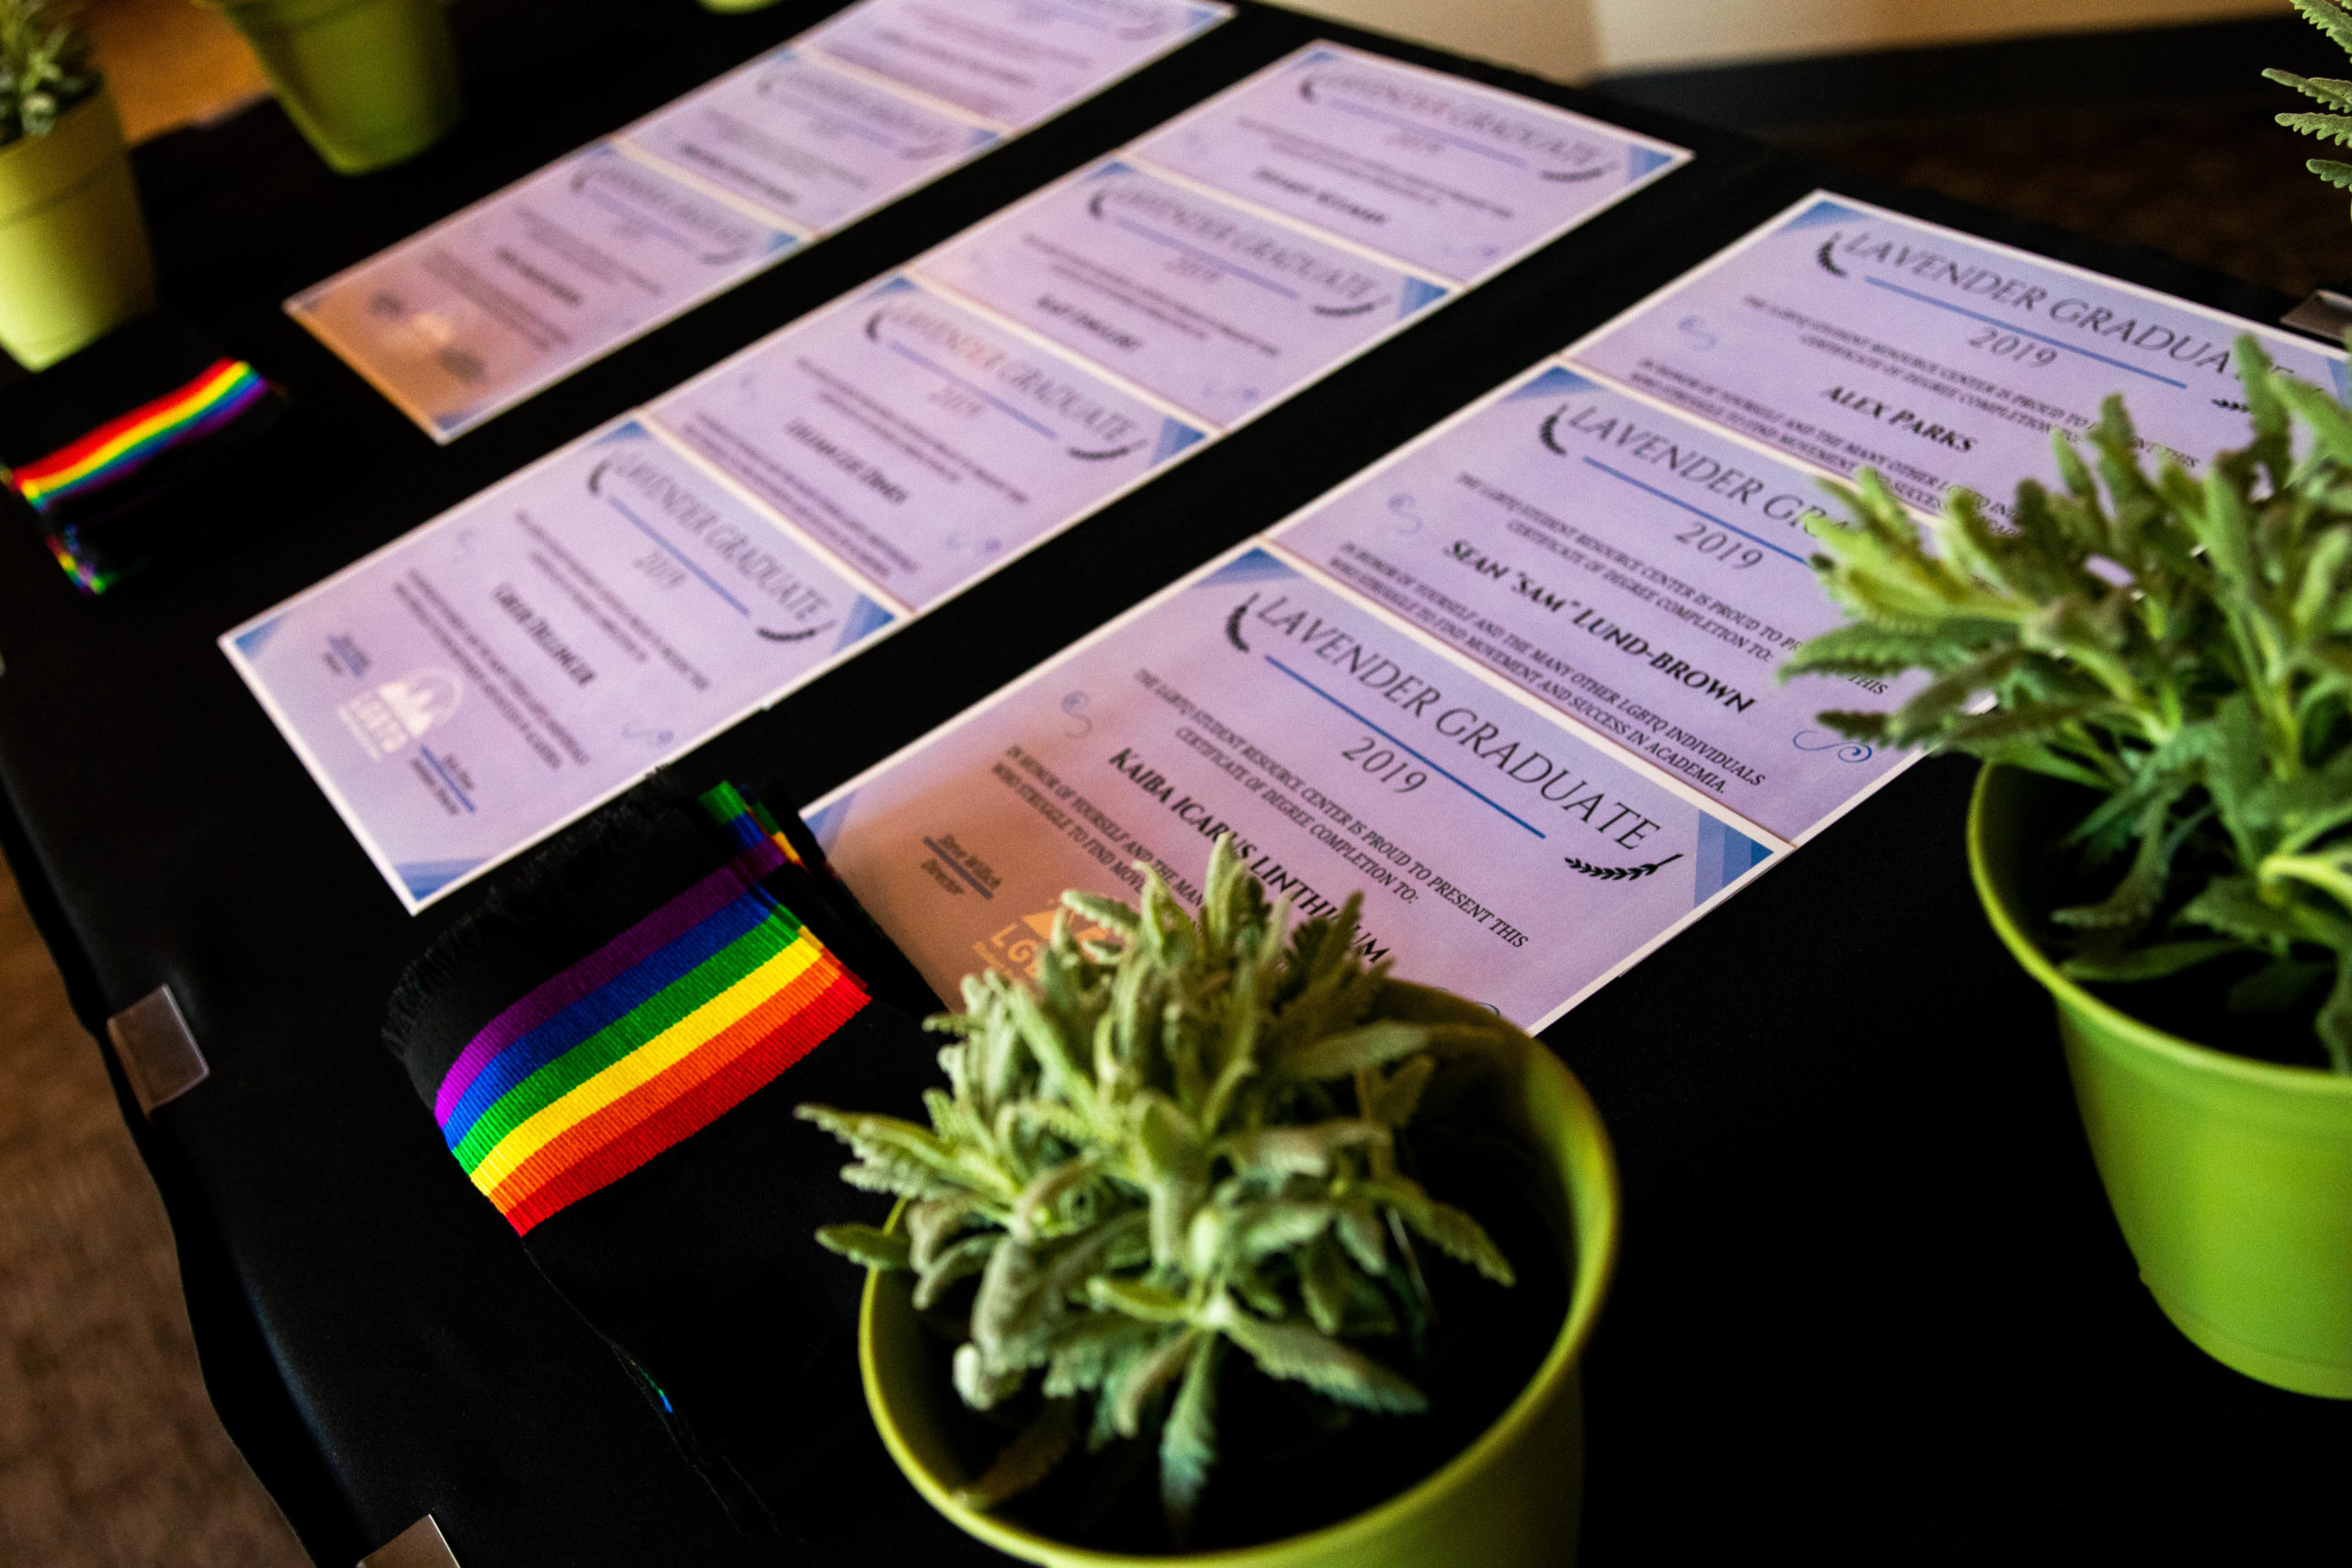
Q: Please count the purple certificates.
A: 10